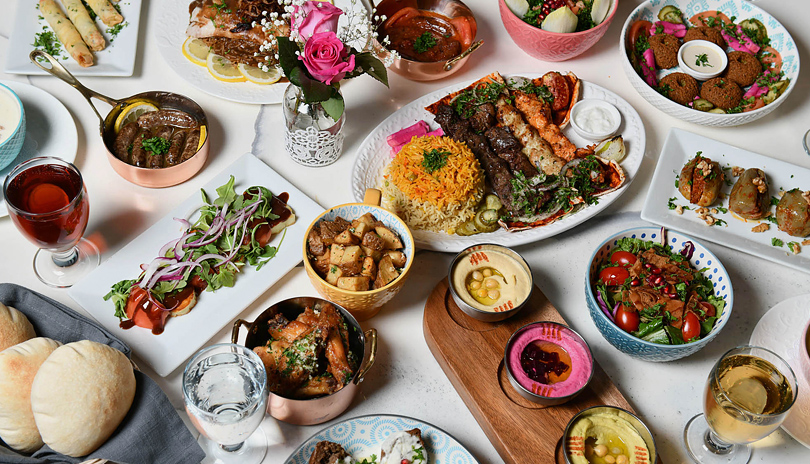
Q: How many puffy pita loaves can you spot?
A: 3